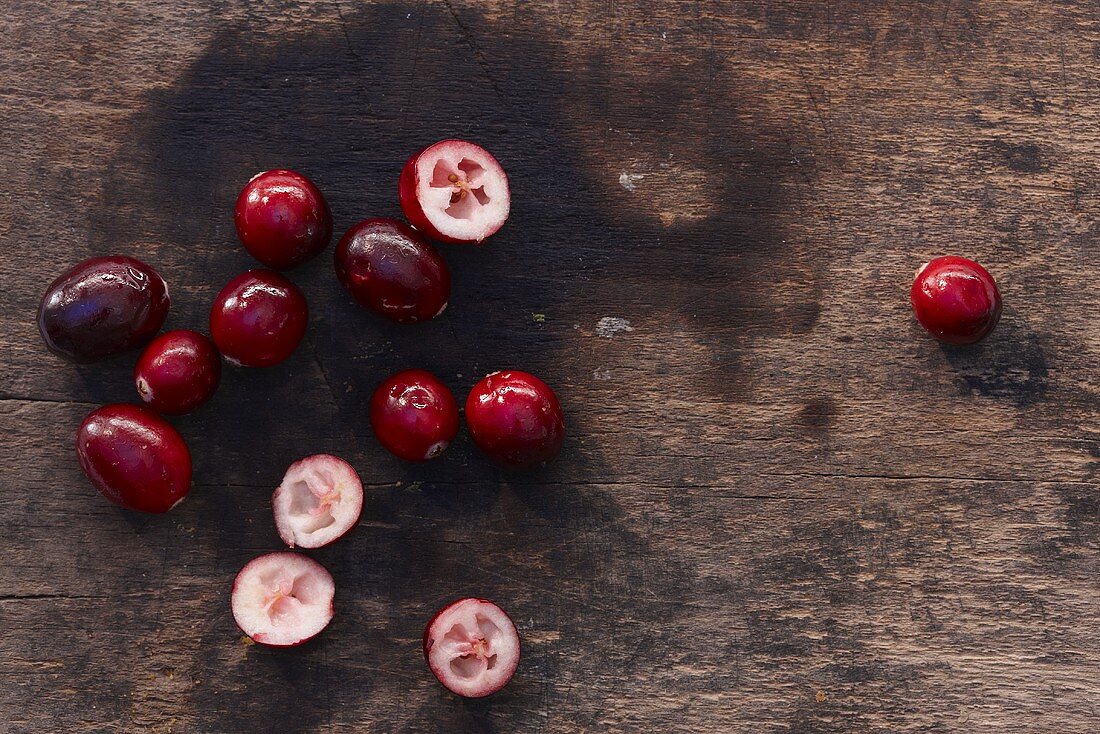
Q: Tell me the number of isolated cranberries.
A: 1